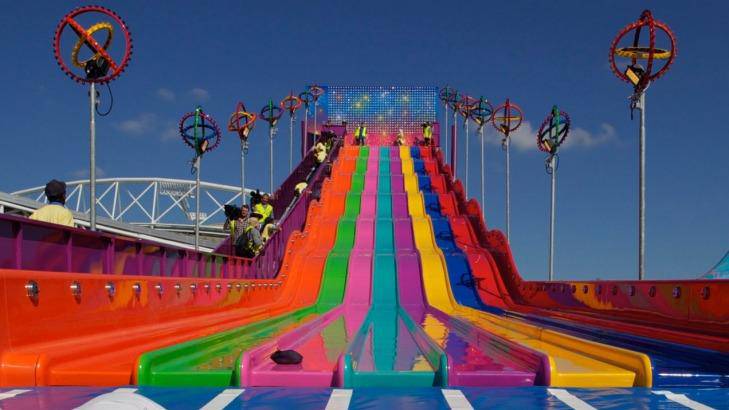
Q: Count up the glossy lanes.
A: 8